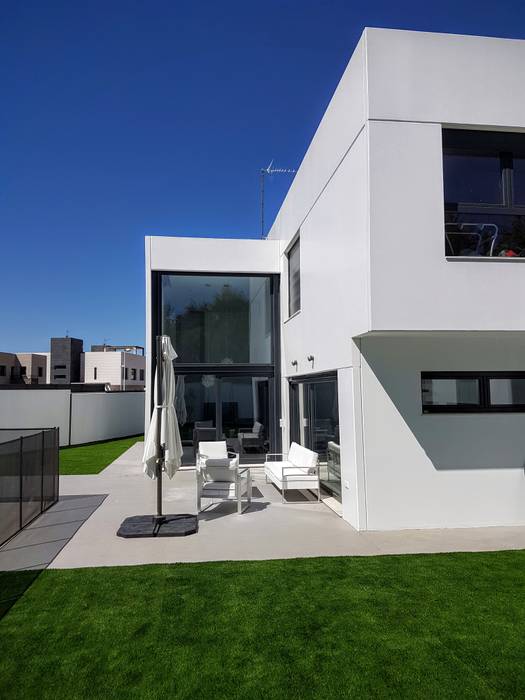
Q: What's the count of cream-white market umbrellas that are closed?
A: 1